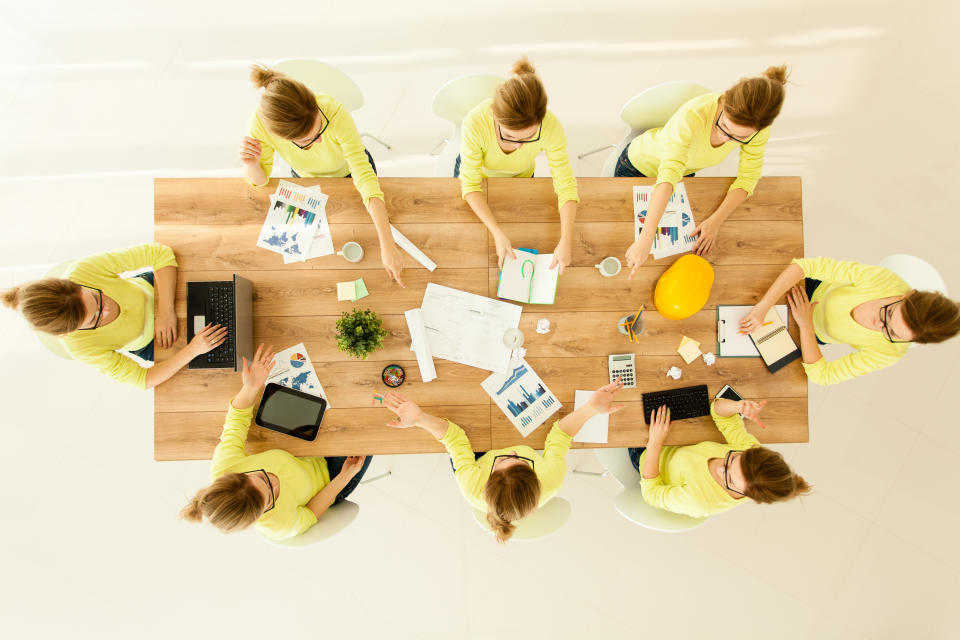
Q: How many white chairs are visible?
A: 8